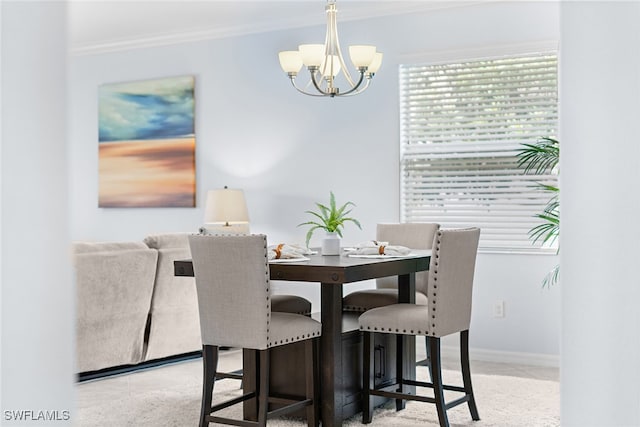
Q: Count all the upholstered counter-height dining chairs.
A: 4